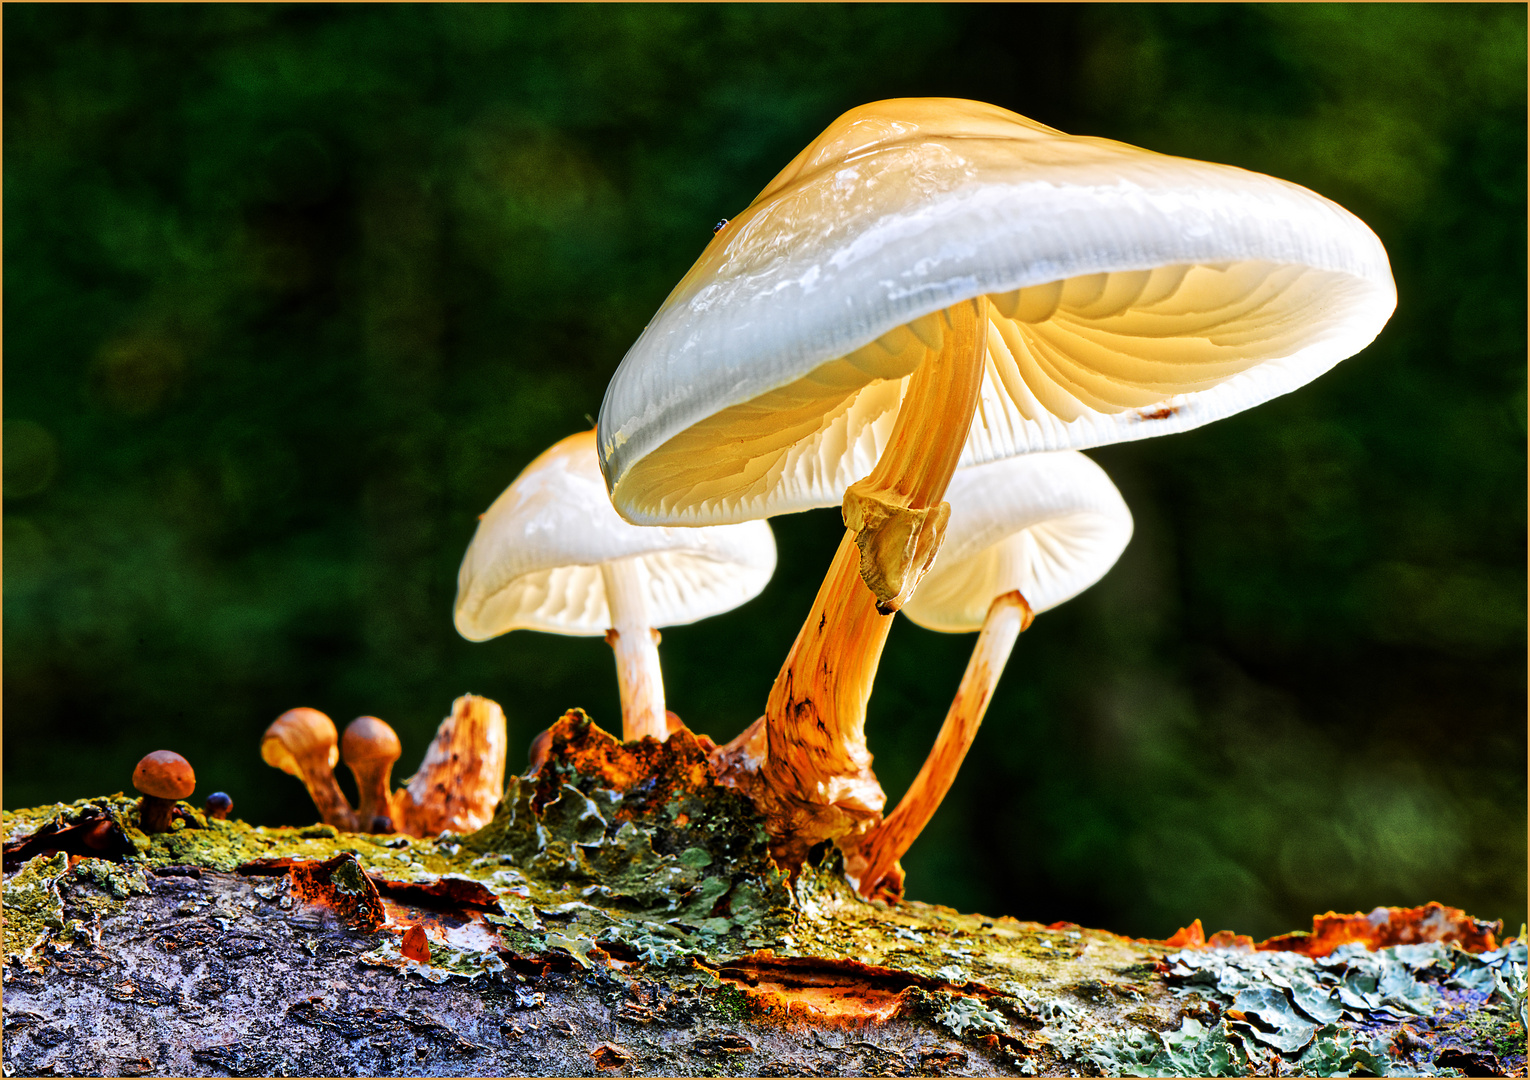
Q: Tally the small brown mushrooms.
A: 4